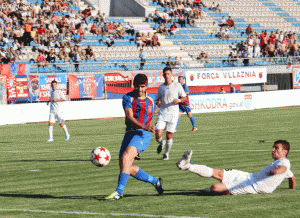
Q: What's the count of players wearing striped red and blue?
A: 2